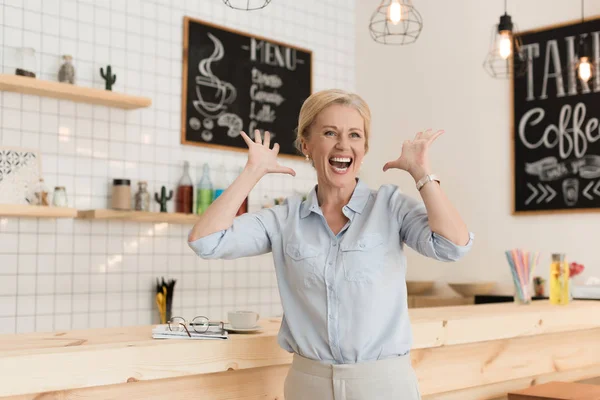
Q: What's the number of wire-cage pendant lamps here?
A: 4